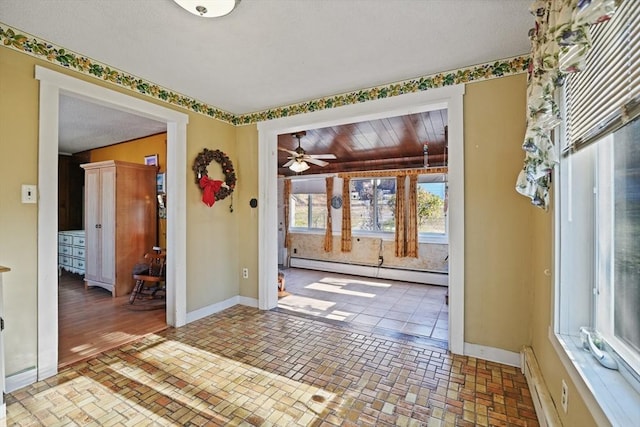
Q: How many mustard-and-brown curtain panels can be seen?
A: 5